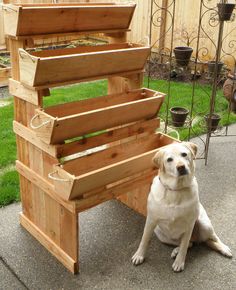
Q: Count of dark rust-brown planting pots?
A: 5